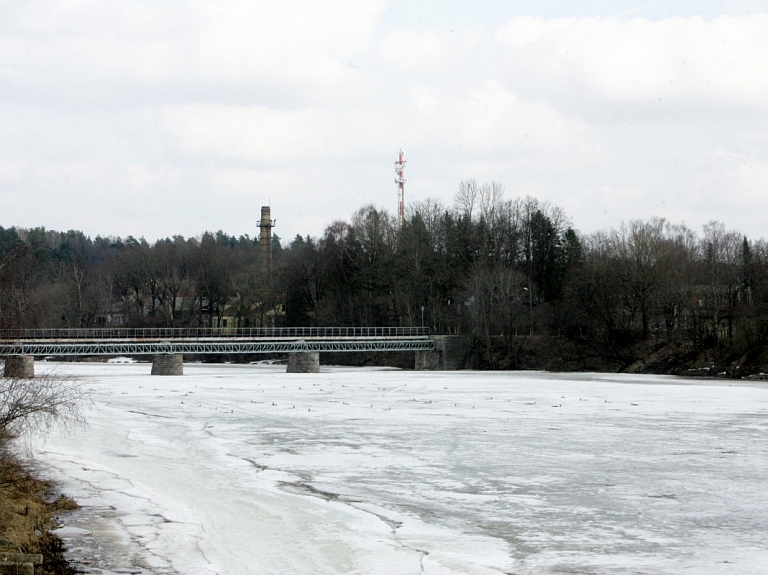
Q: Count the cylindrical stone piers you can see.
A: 3